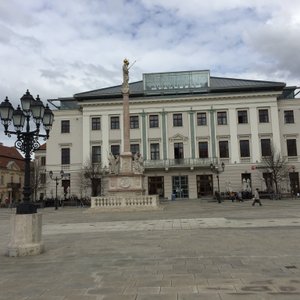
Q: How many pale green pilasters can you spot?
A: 4